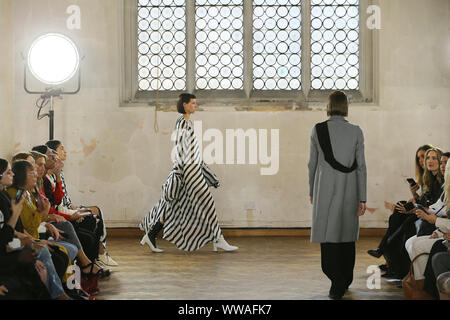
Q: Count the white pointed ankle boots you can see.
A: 2